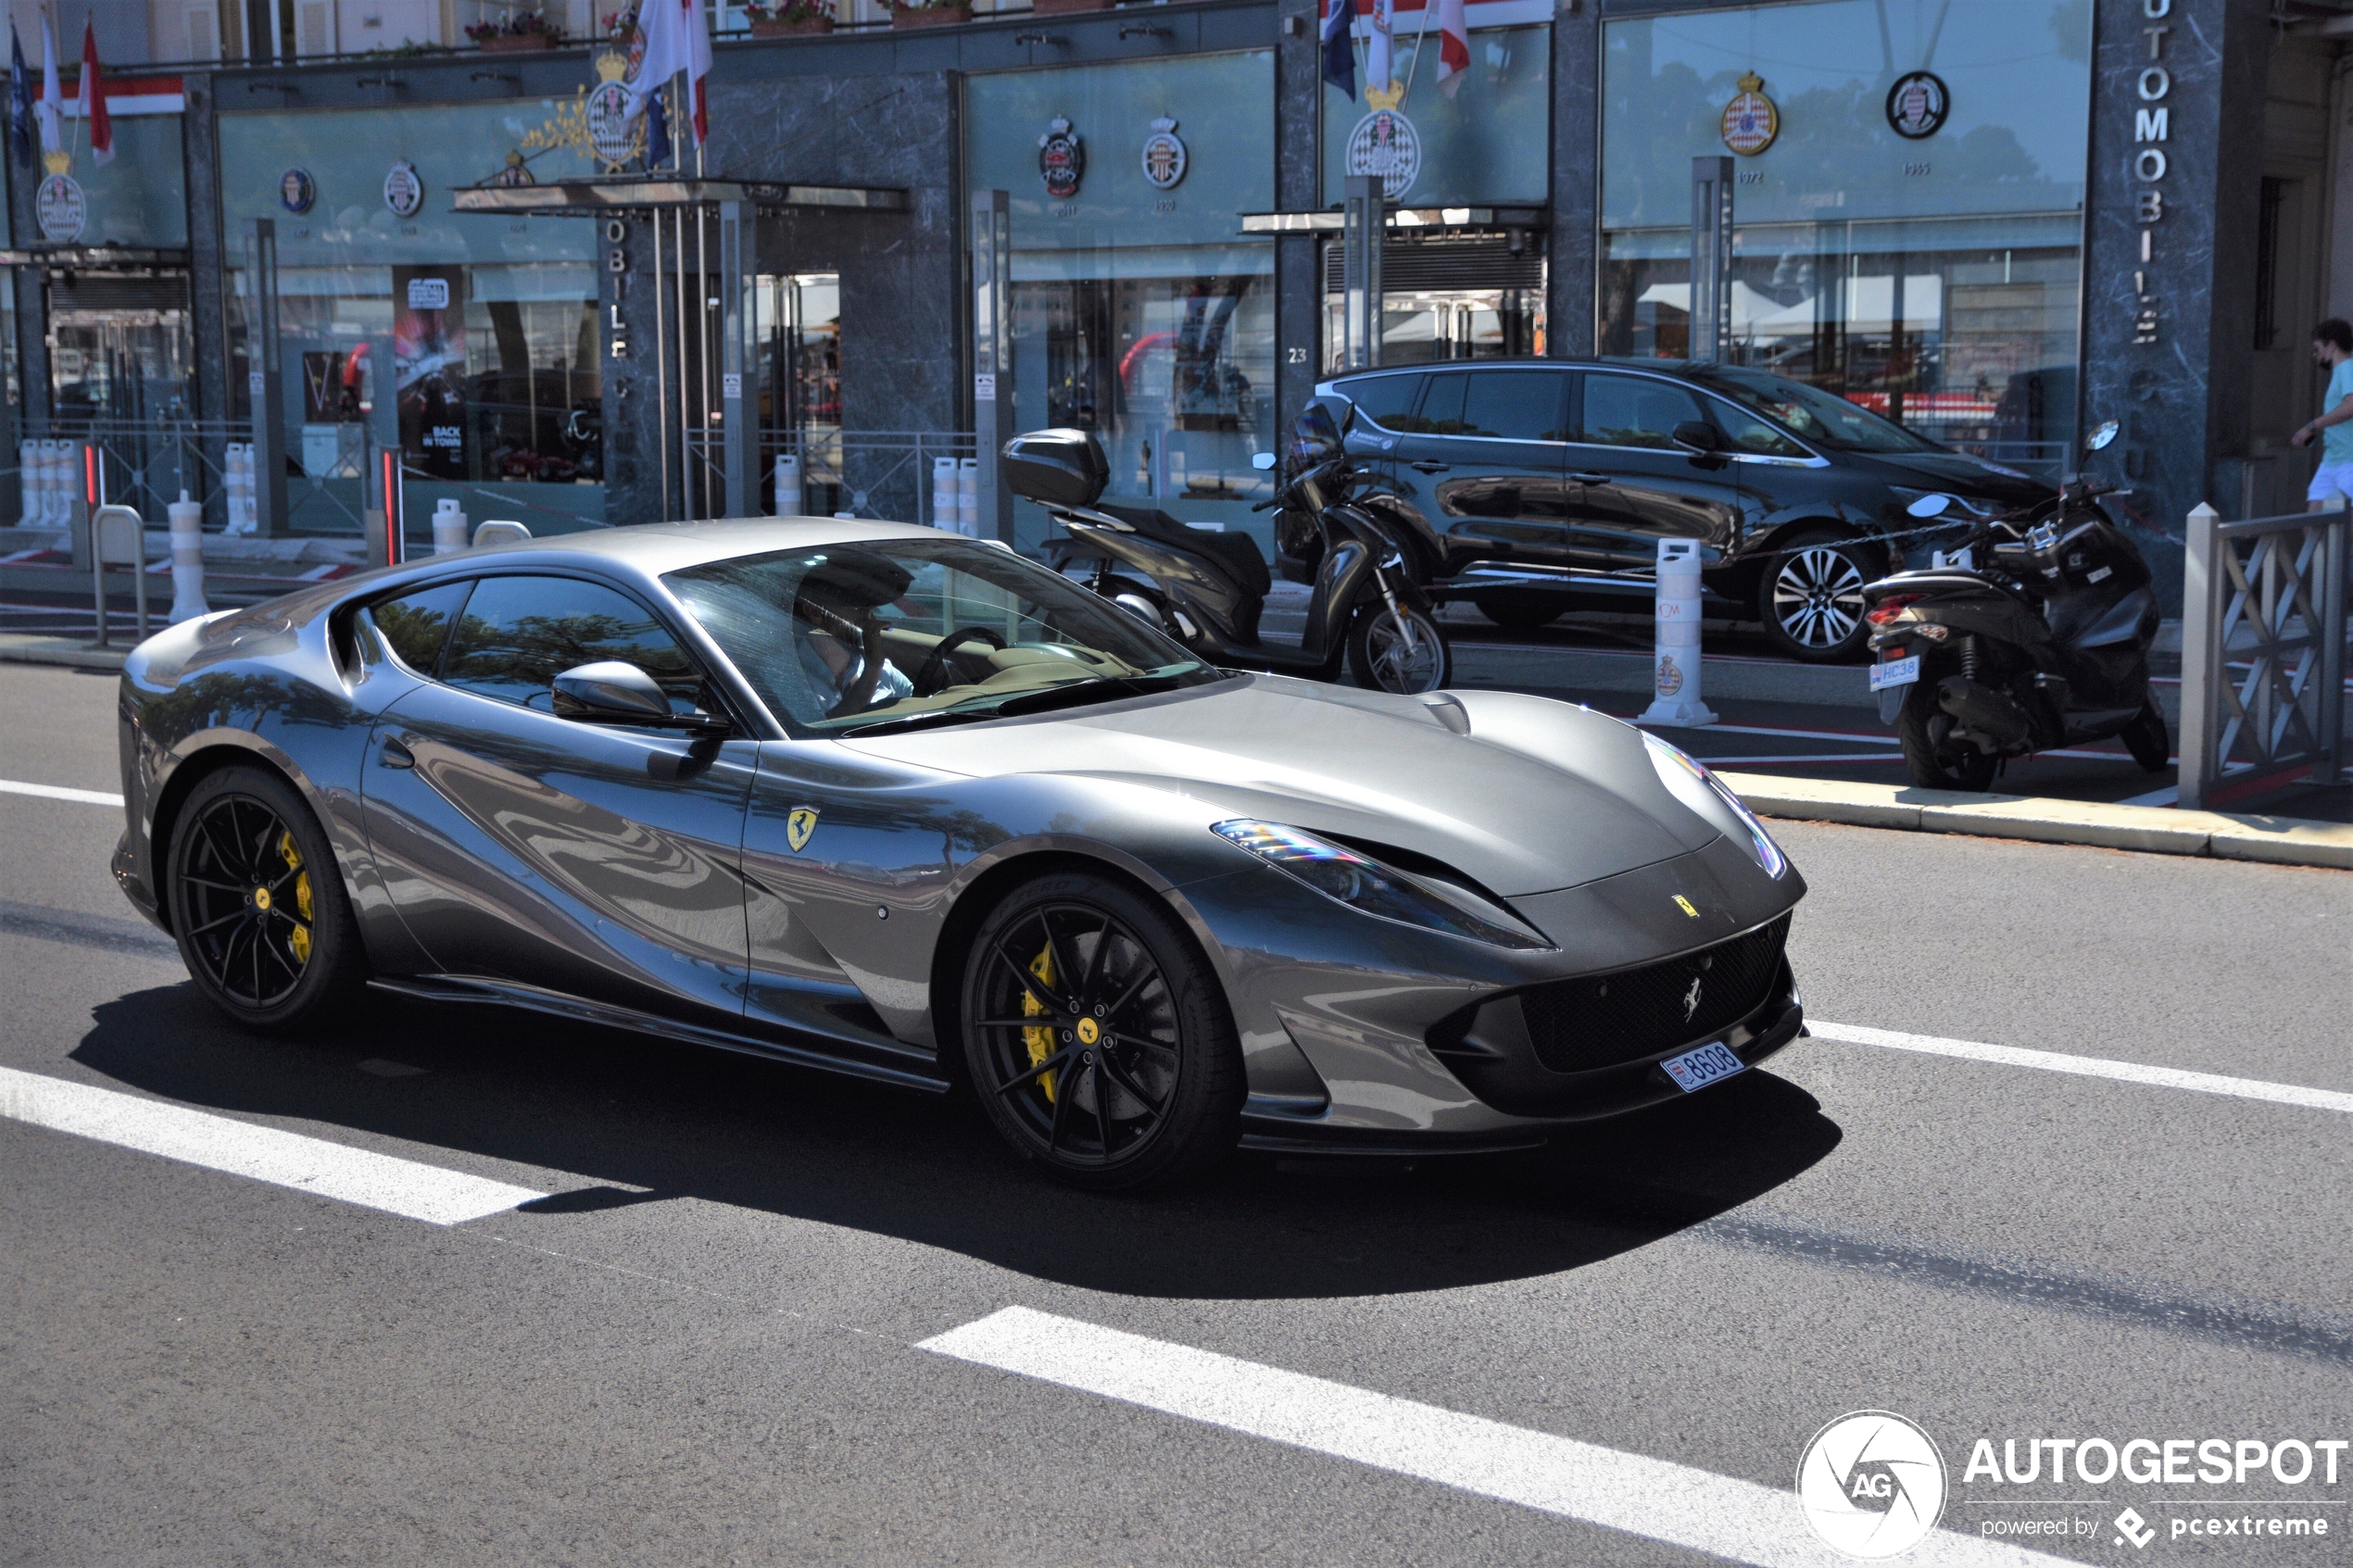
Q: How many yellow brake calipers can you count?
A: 2